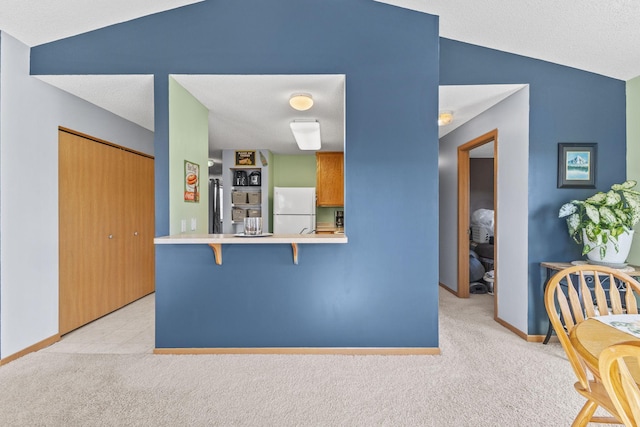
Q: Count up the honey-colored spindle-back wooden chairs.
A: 2